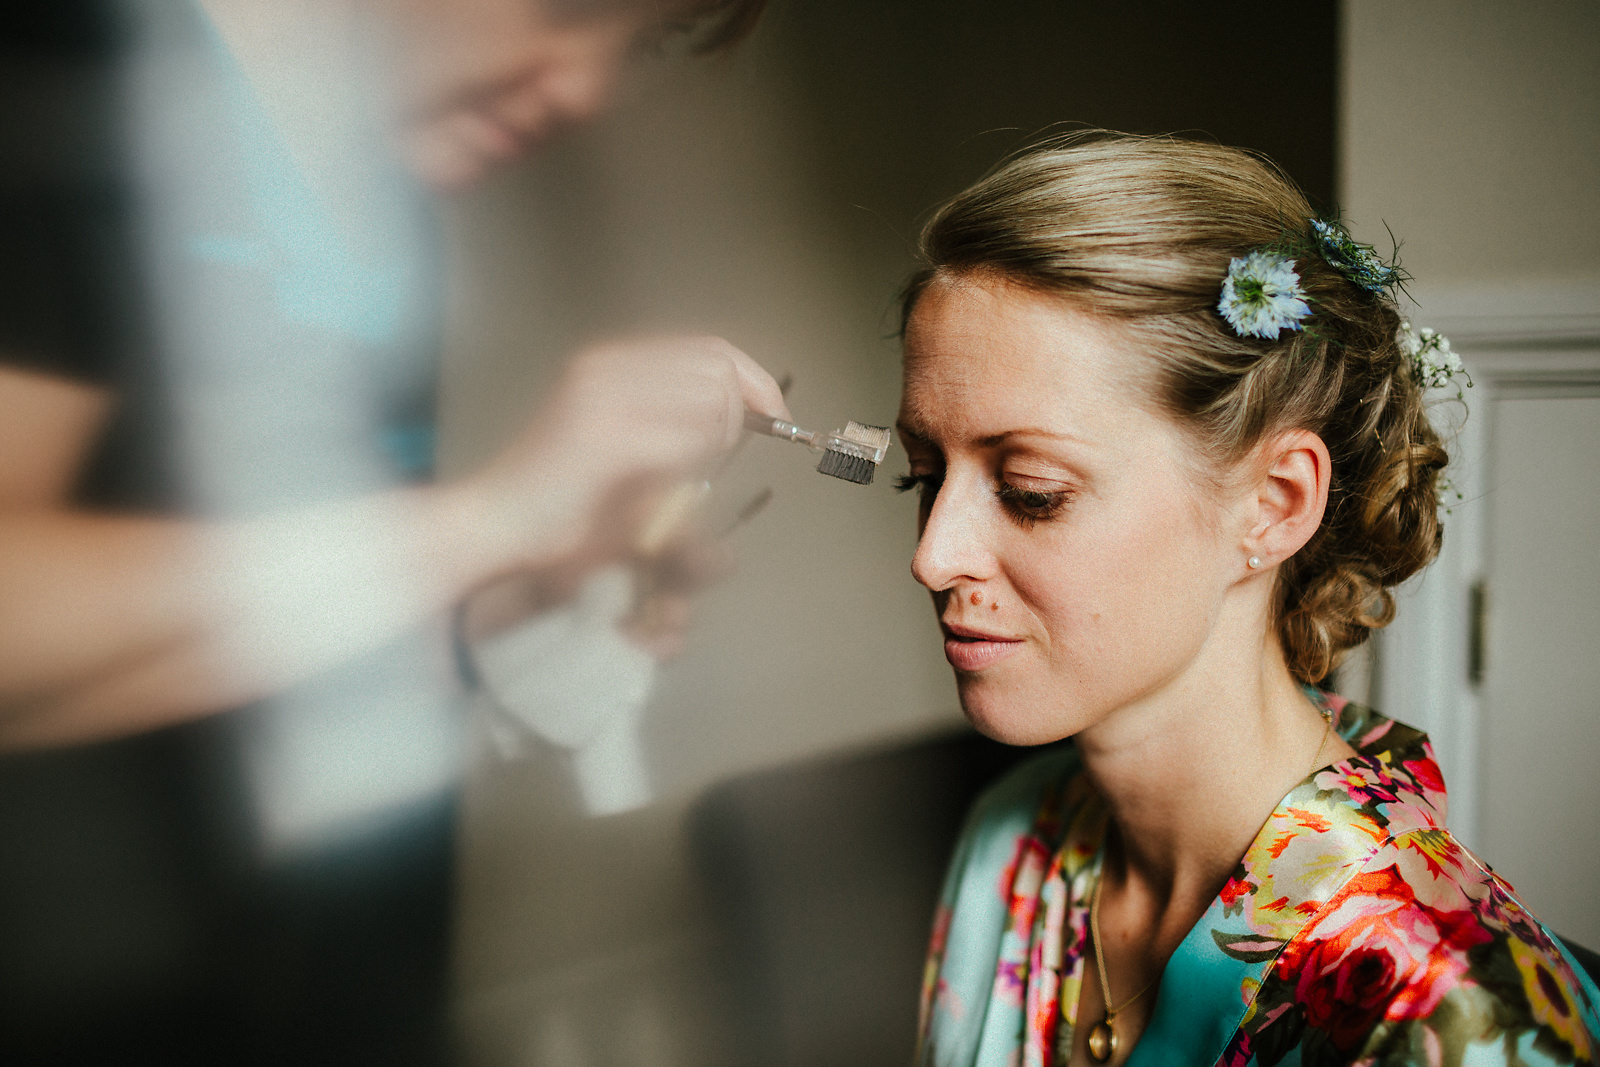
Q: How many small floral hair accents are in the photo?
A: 3